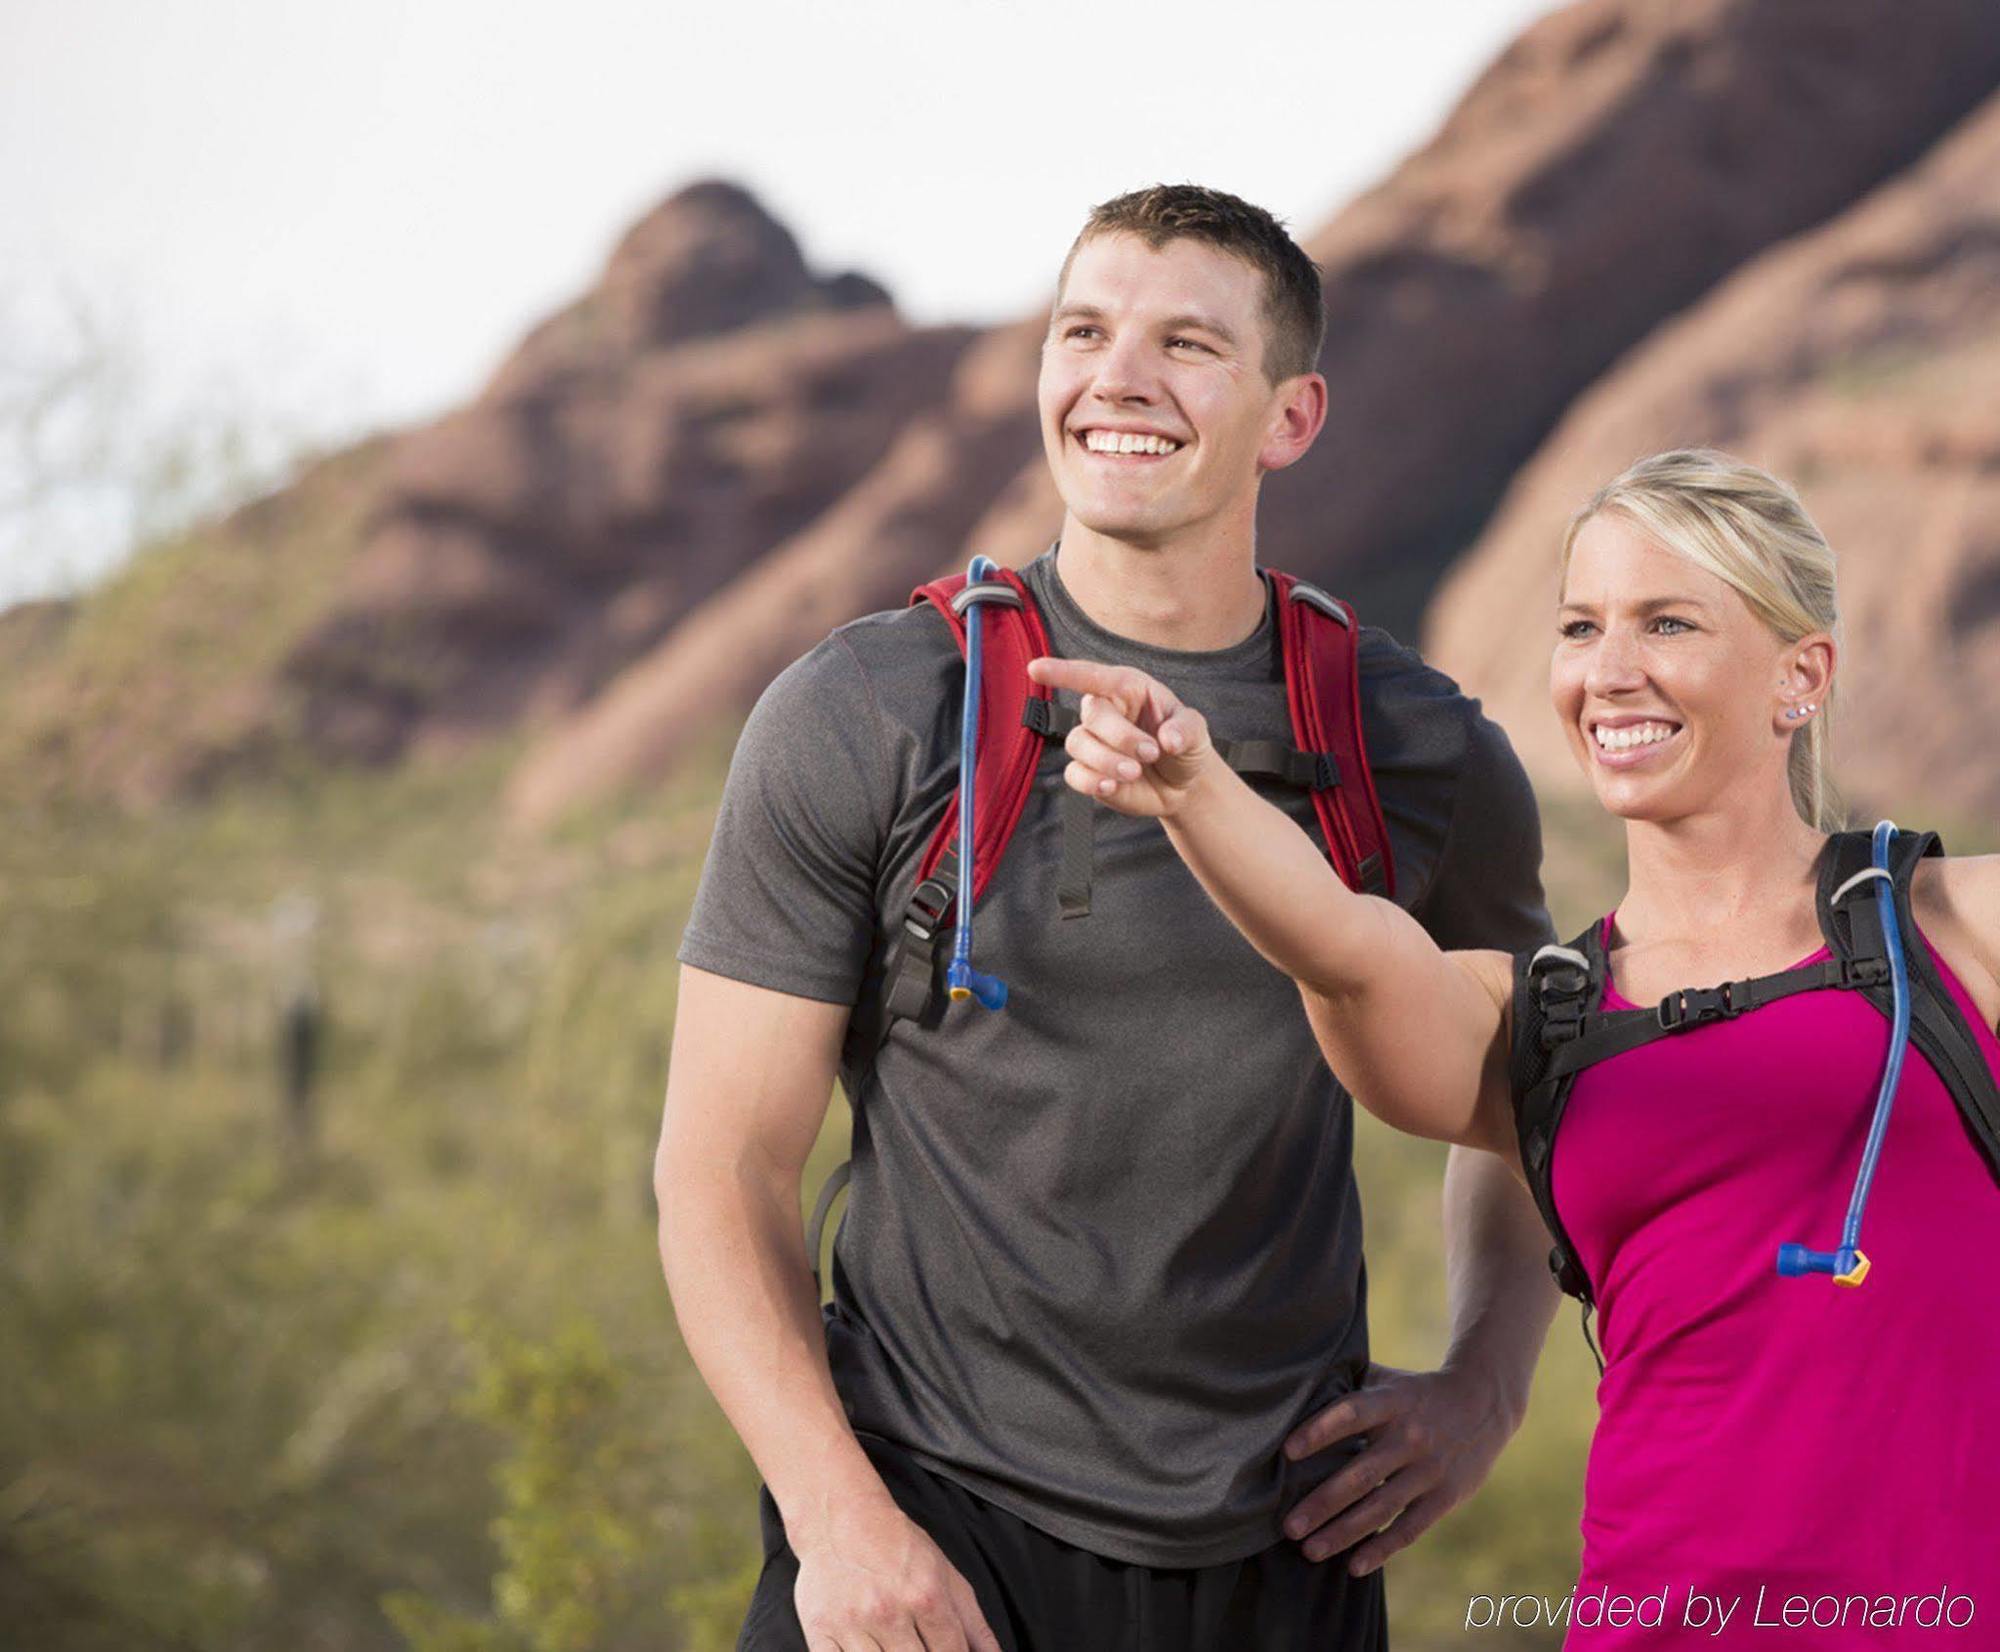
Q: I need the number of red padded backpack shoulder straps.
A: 2